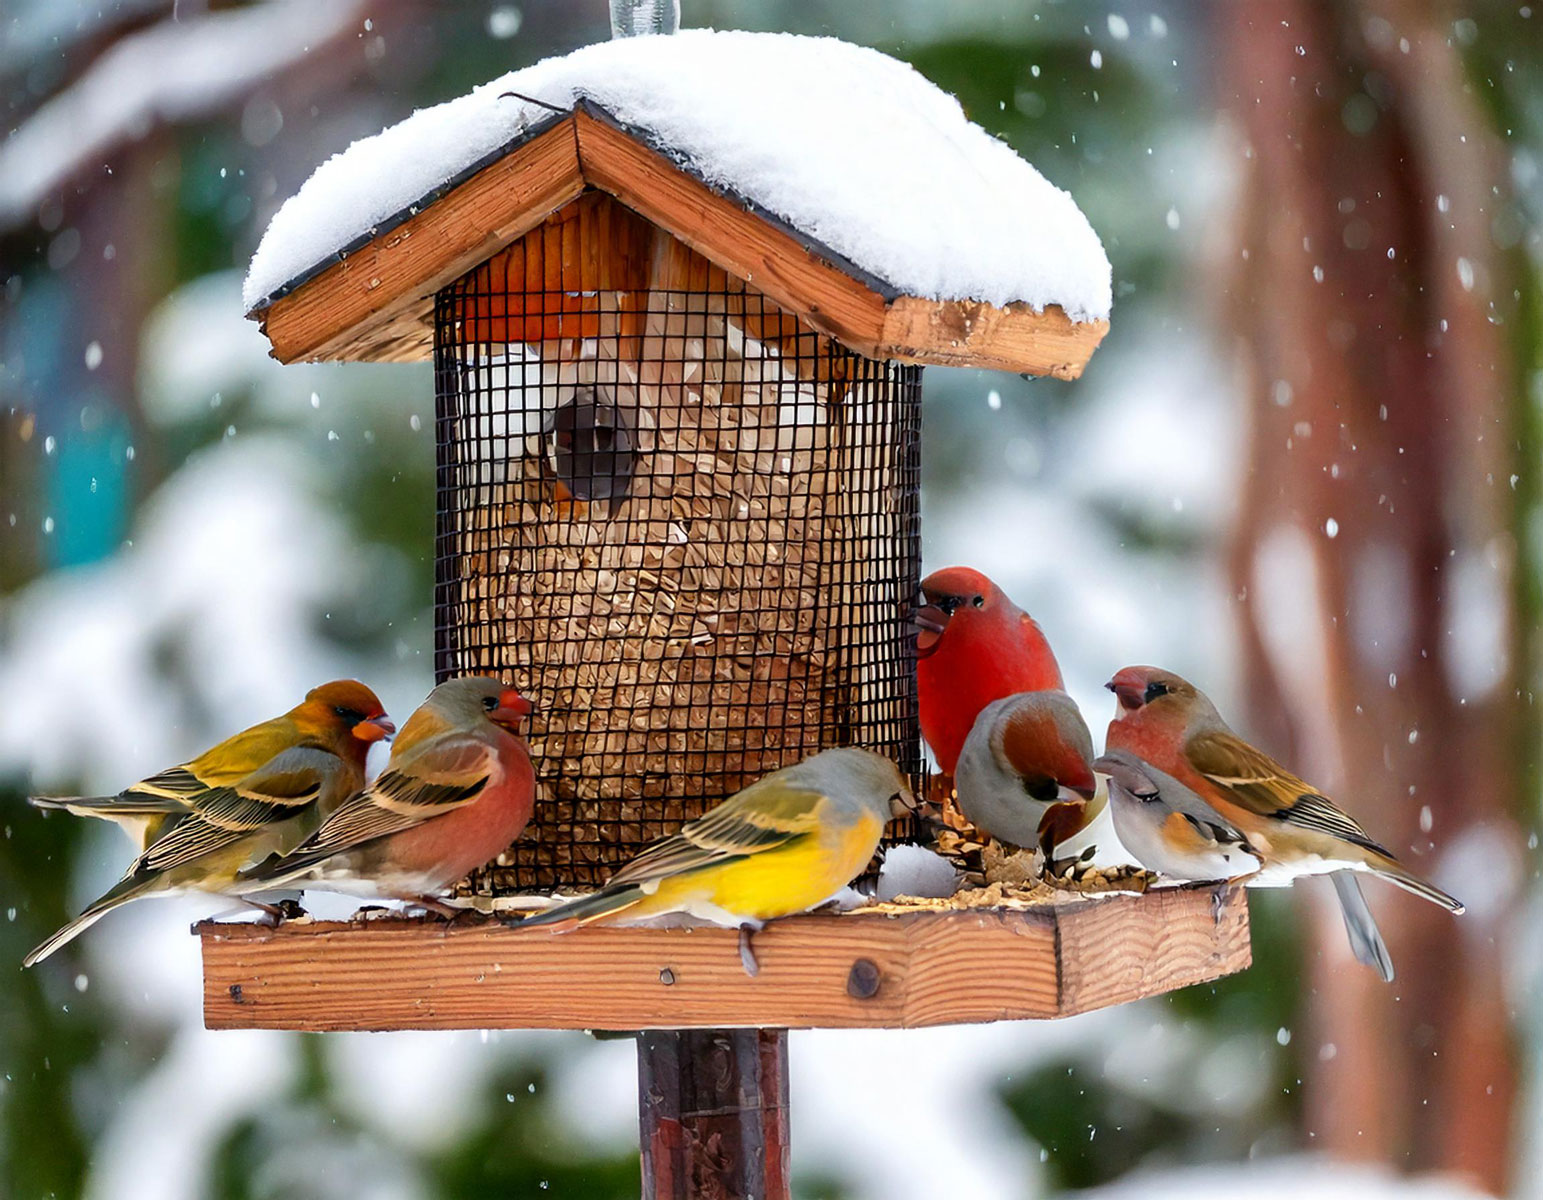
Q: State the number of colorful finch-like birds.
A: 7